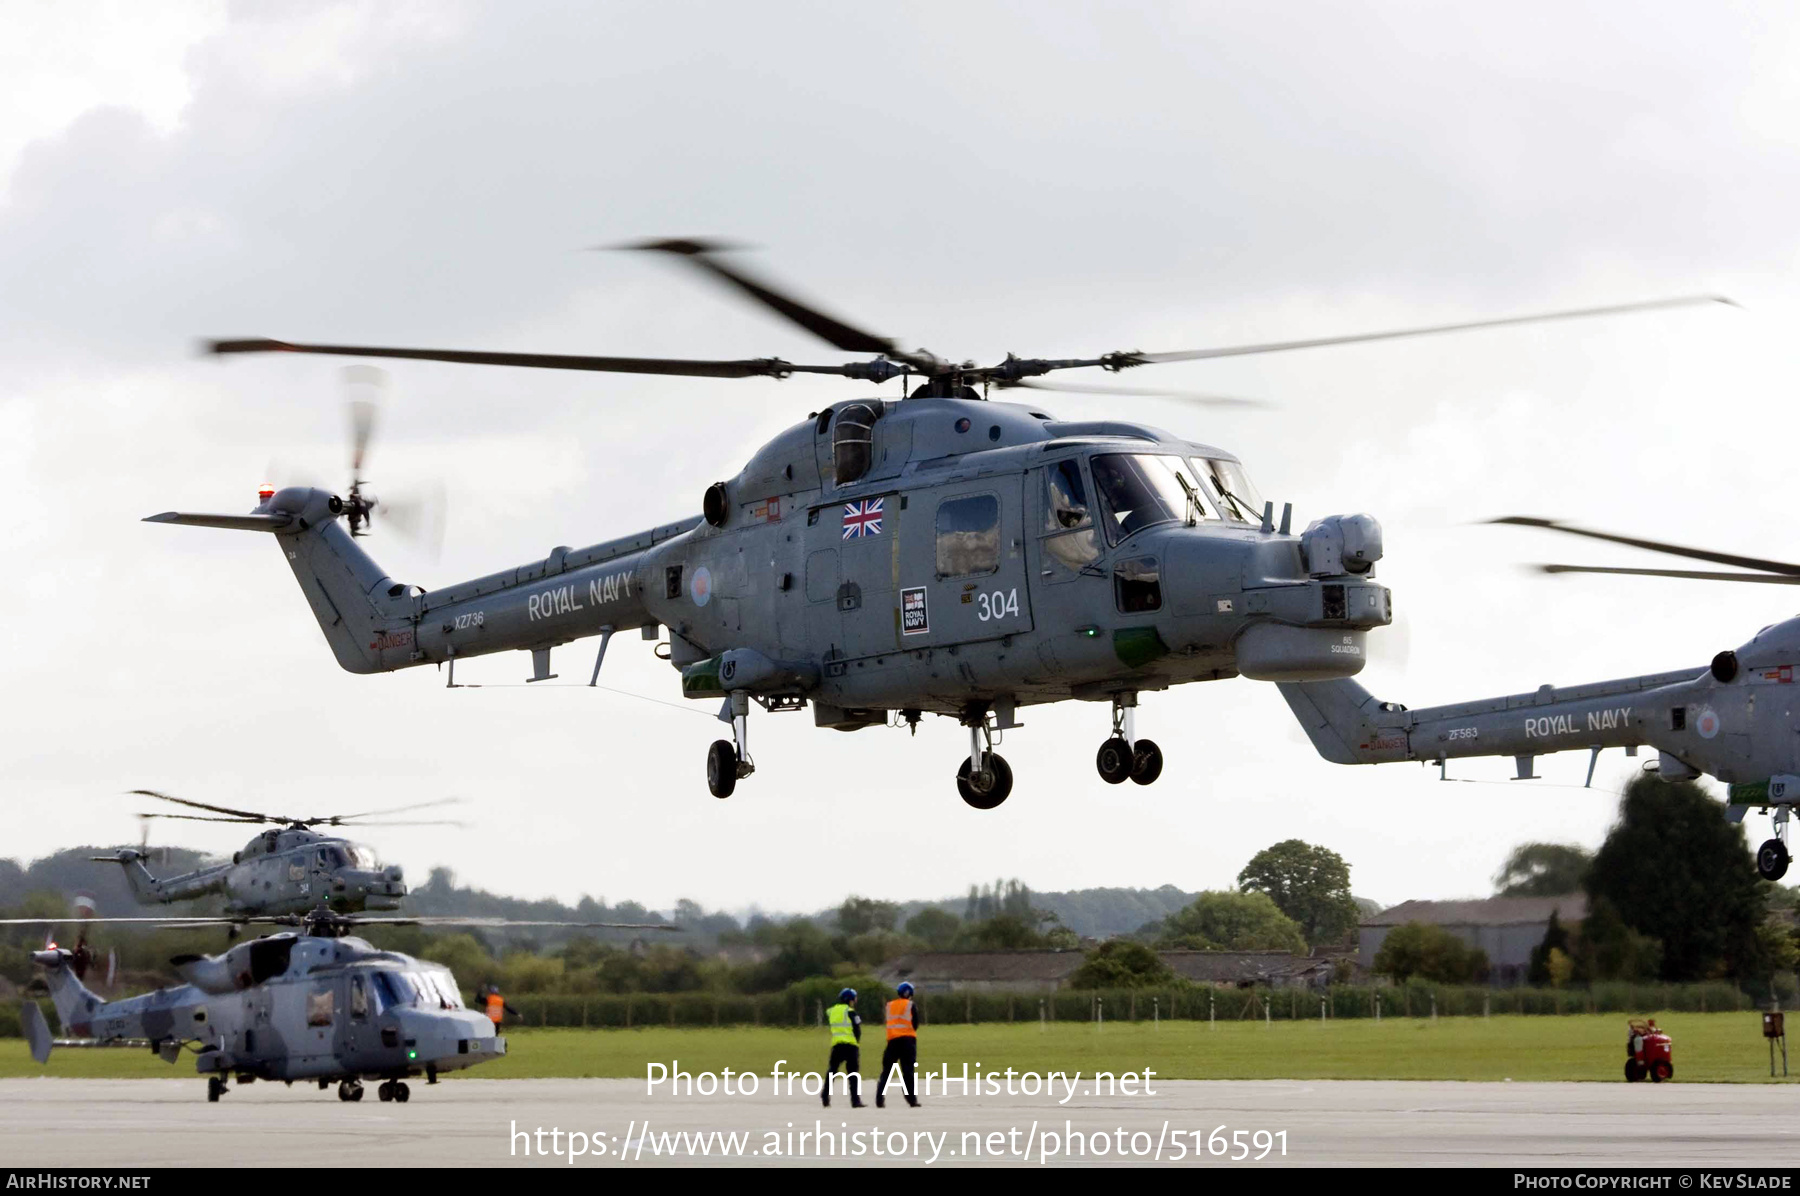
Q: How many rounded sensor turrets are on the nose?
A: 1